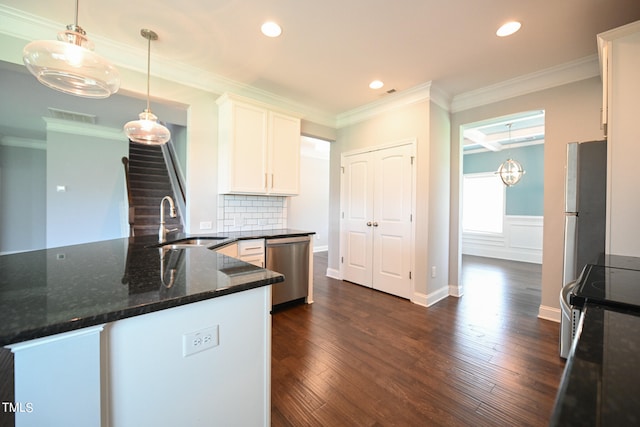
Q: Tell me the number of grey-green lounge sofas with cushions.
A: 0